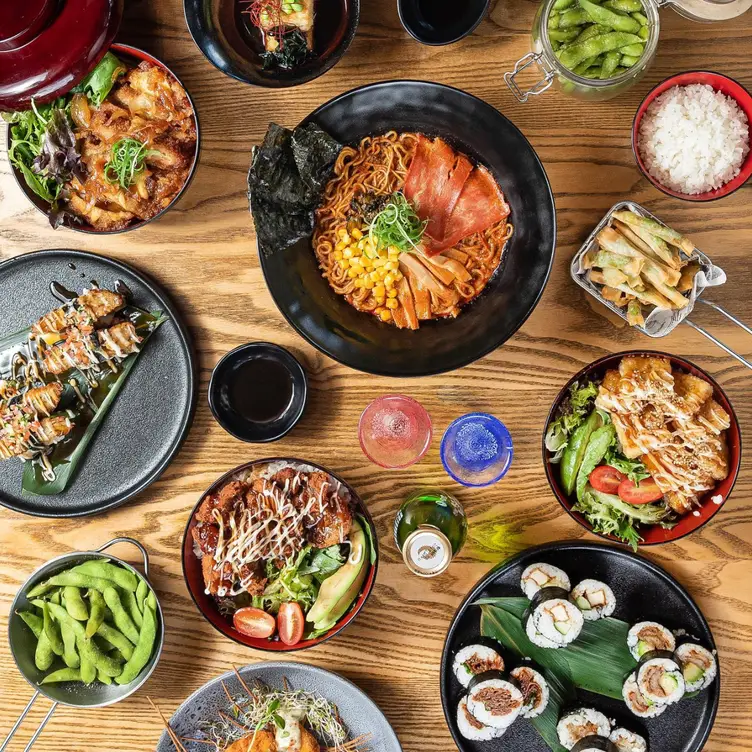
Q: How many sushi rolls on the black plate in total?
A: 15